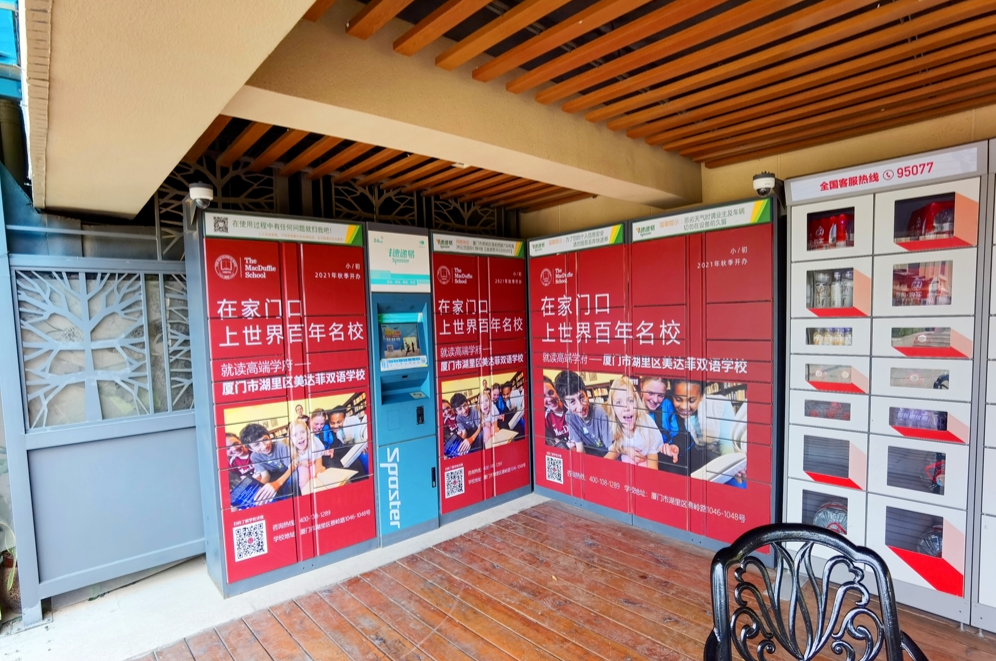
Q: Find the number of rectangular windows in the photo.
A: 14